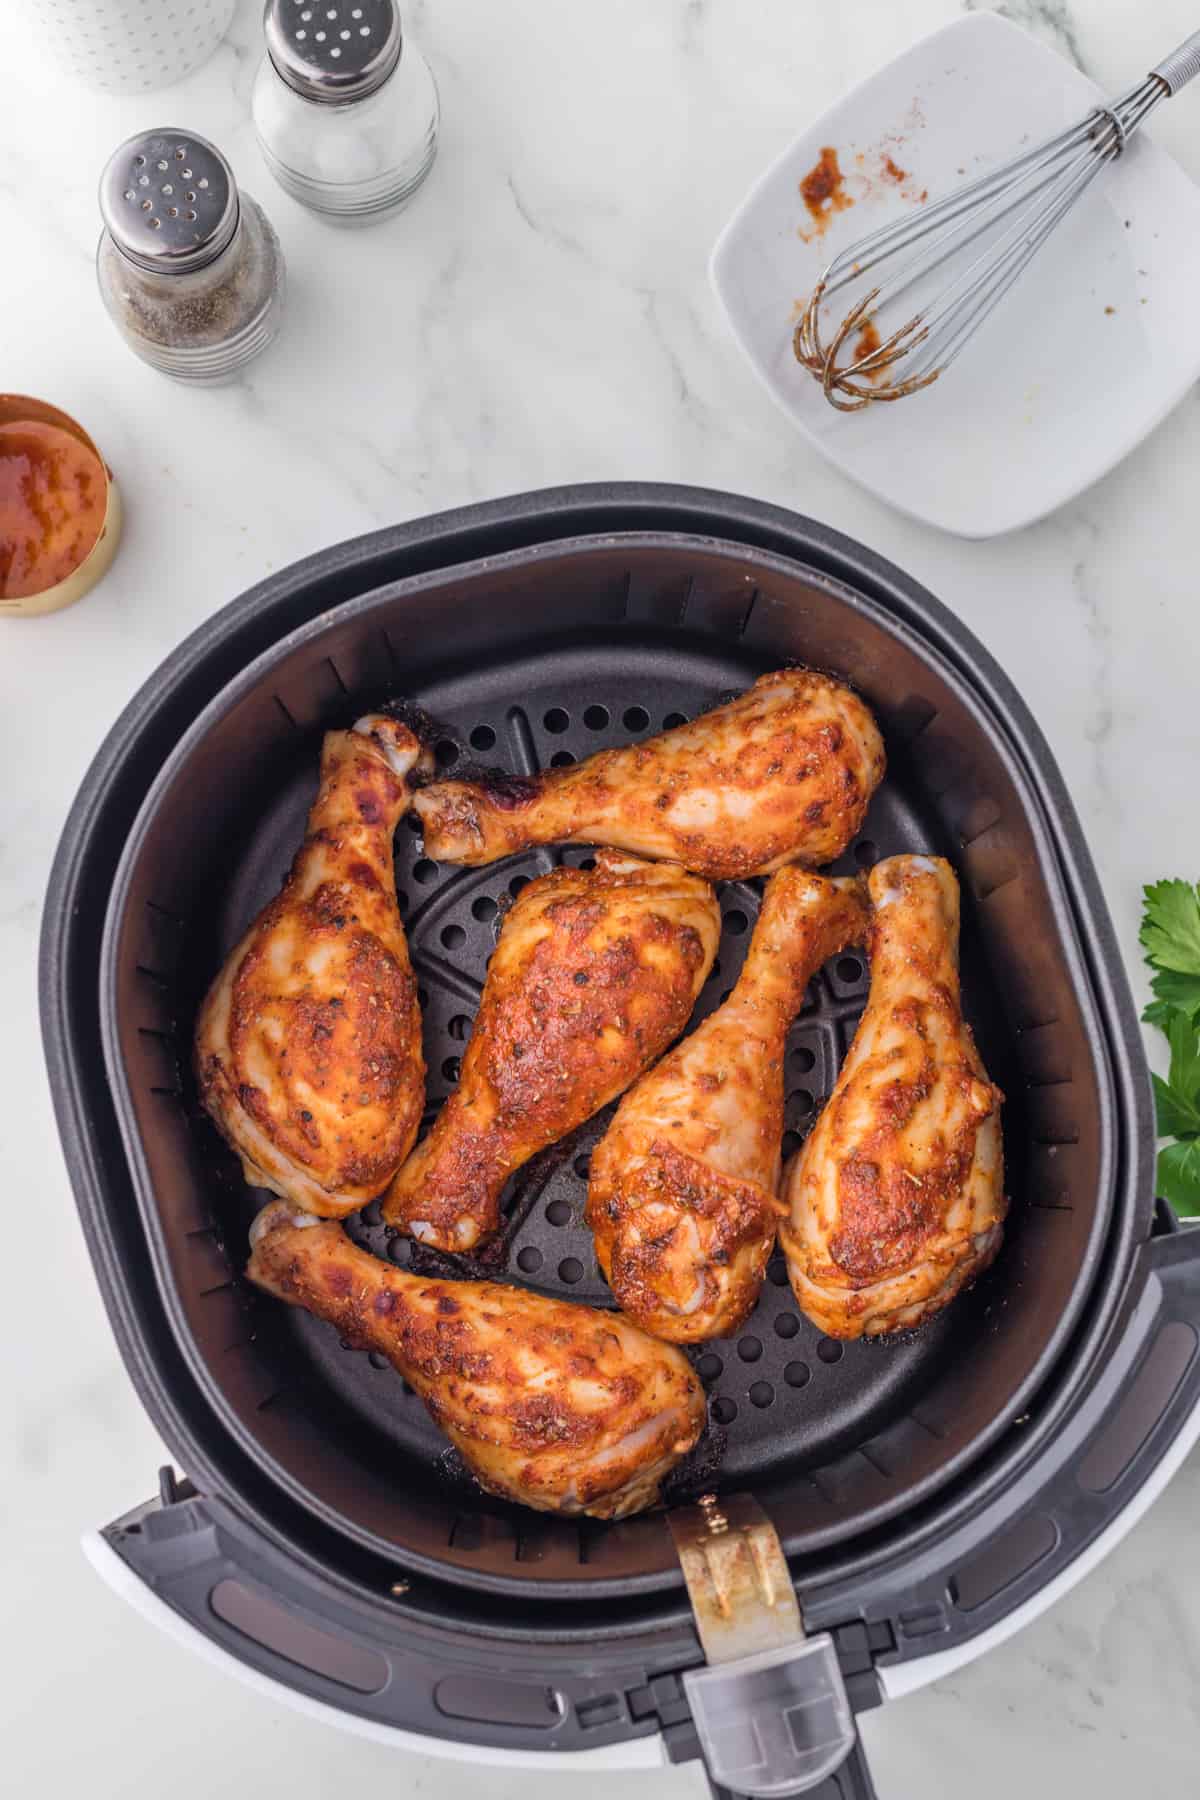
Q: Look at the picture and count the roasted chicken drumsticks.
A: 6